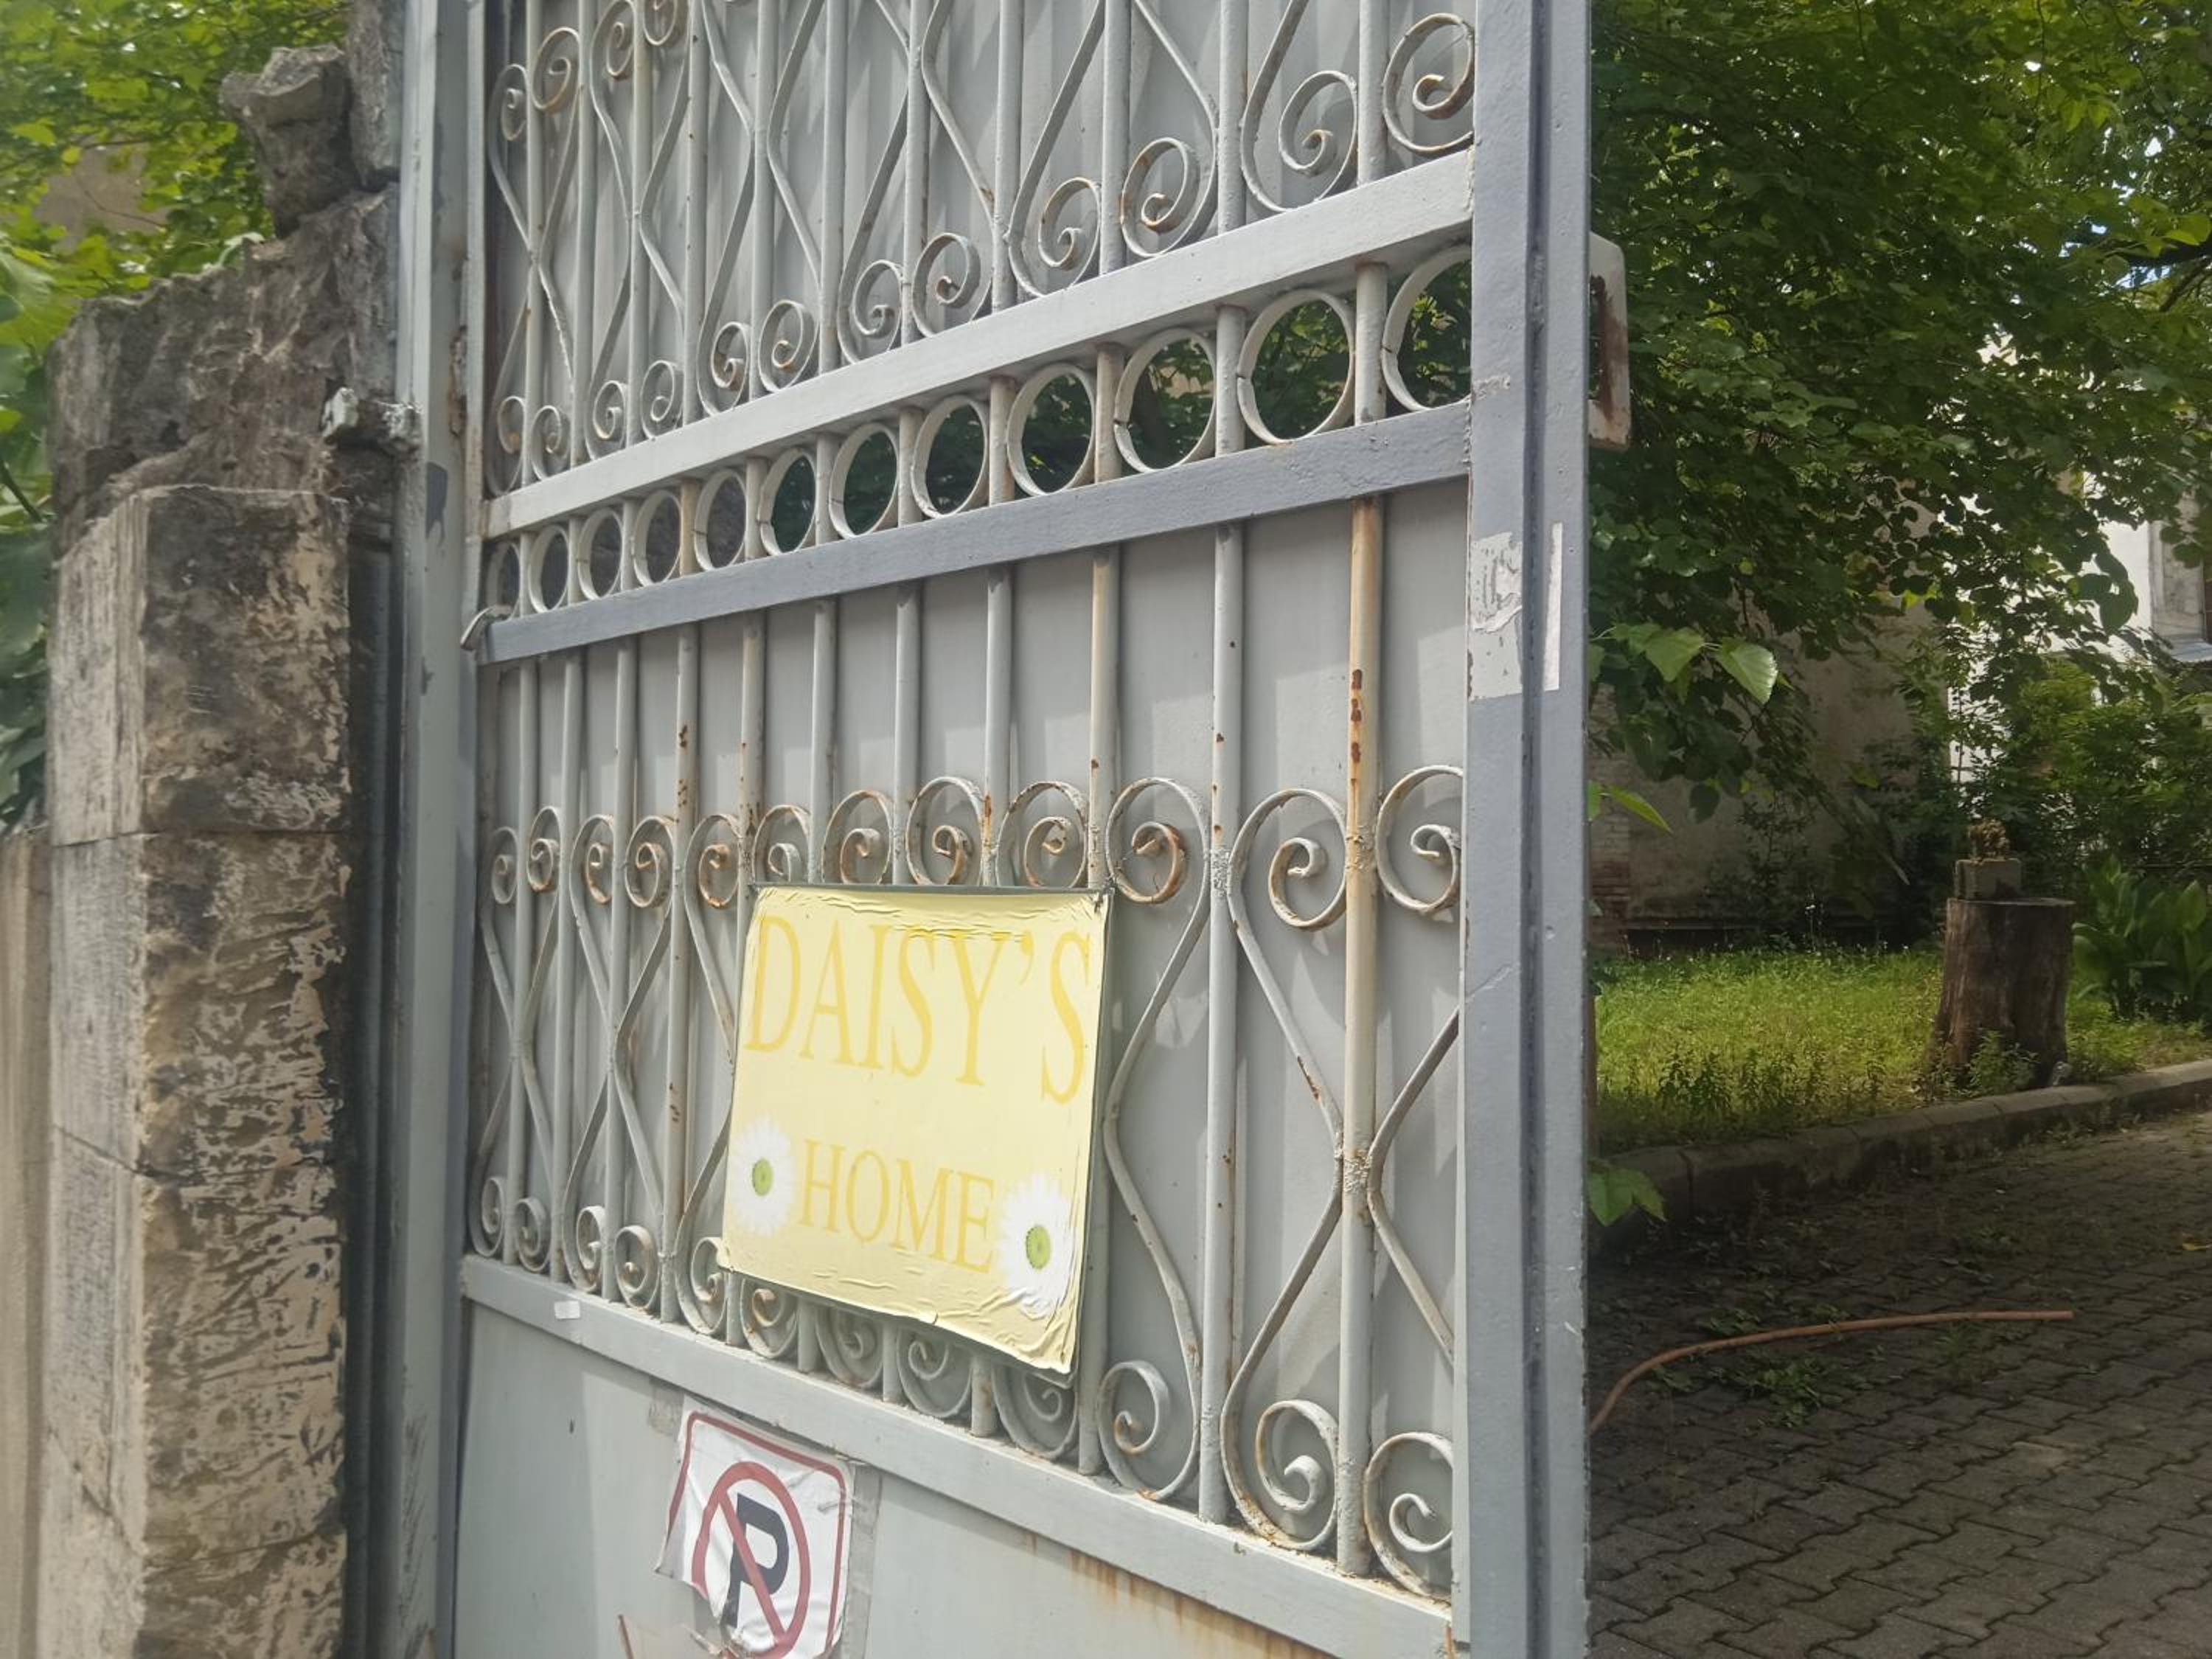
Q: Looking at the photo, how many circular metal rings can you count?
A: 12